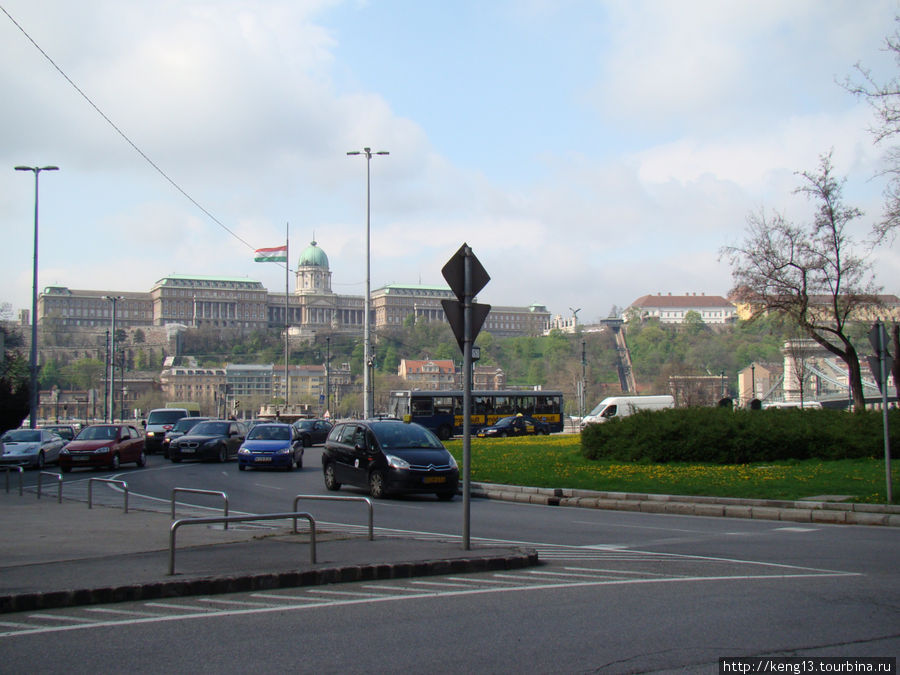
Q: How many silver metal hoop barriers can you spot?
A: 6